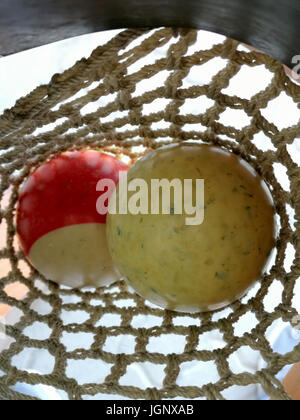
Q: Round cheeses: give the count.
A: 0